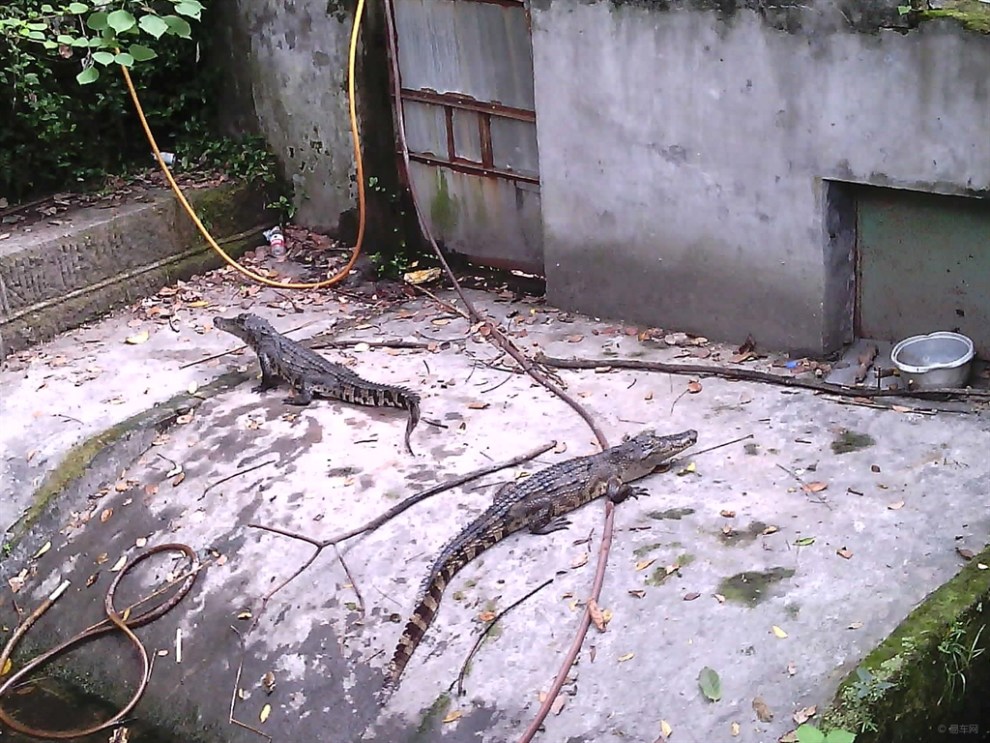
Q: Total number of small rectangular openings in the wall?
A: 1